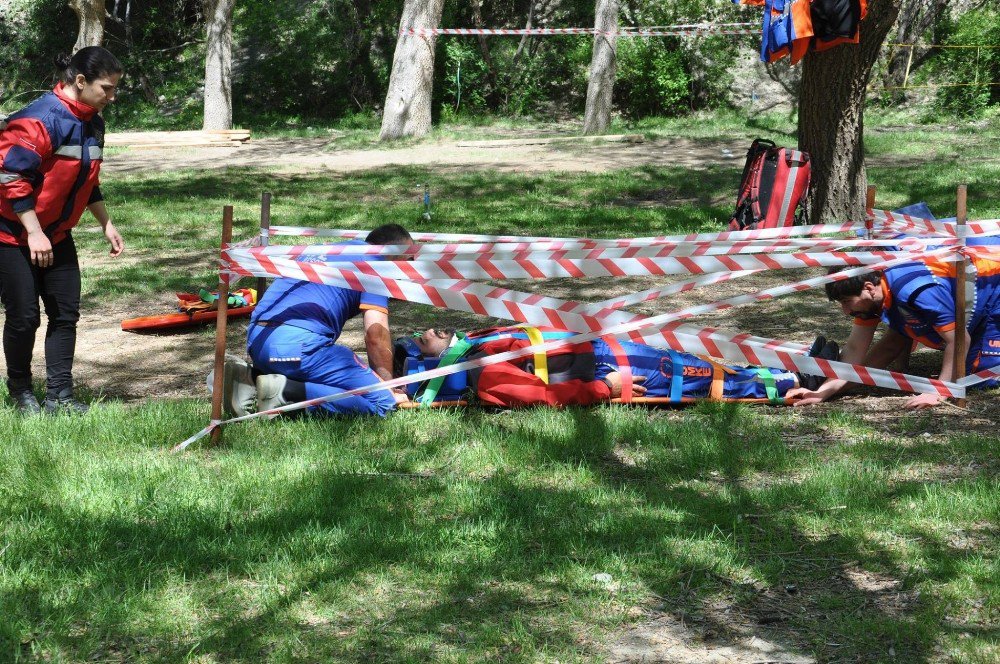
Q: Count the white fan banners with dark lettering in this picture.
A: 0